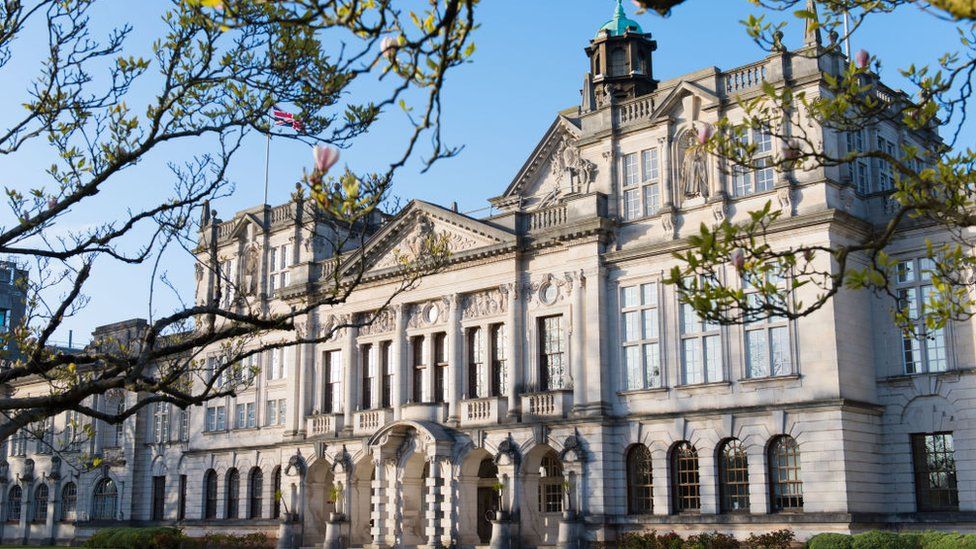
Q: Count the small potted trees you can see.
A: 4